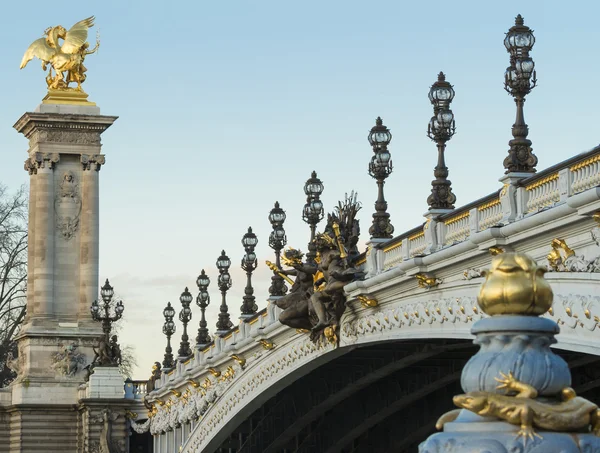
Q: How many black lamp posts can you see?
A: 11